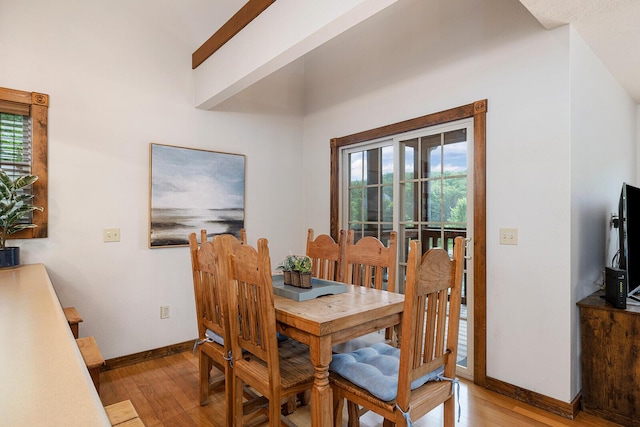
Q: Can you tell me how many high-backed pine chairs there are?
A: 6